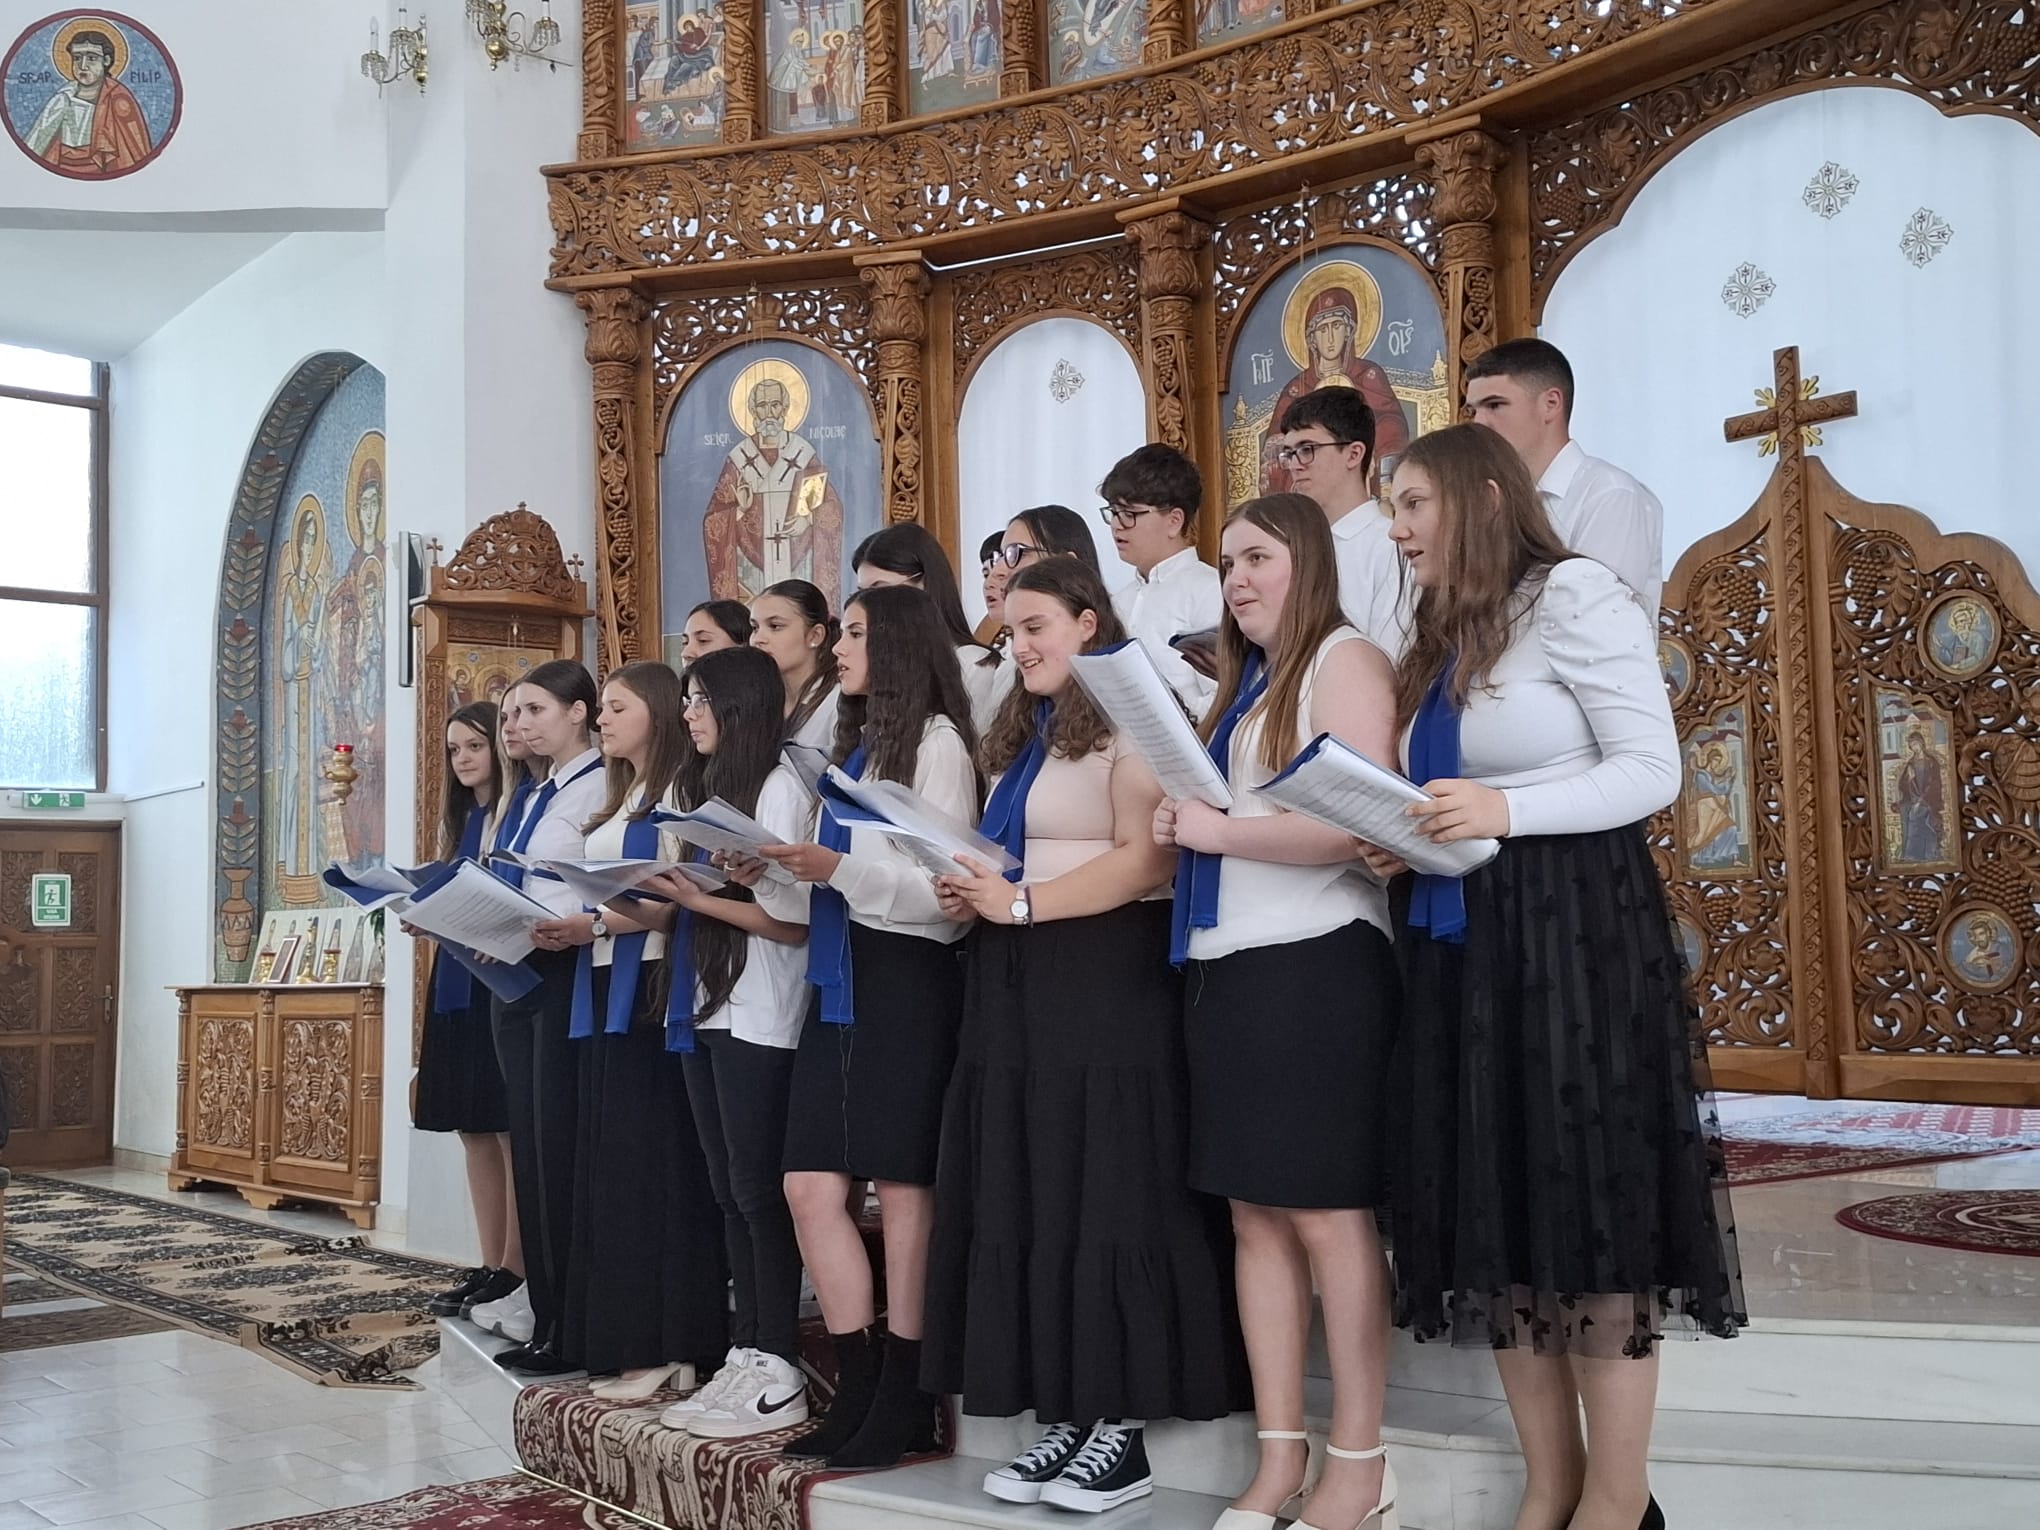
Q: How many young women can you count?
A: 13